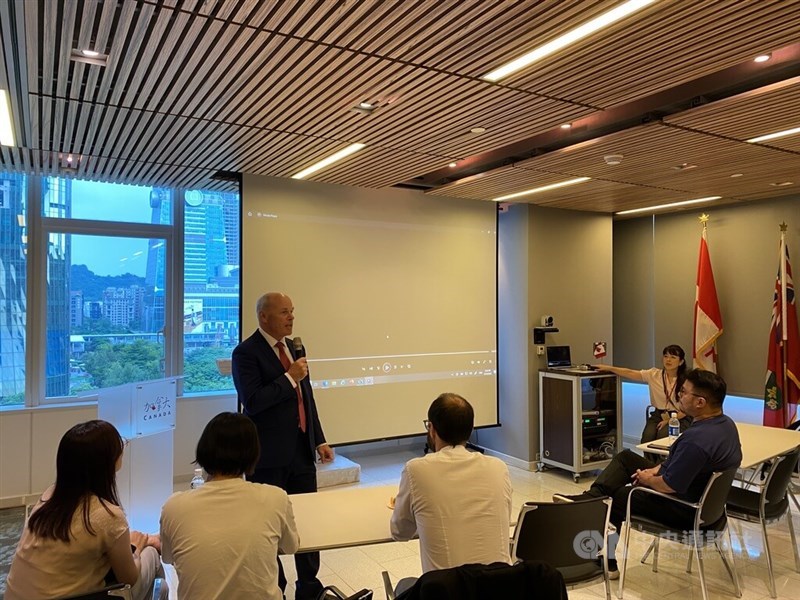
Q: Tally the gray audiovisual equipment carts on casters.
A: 1